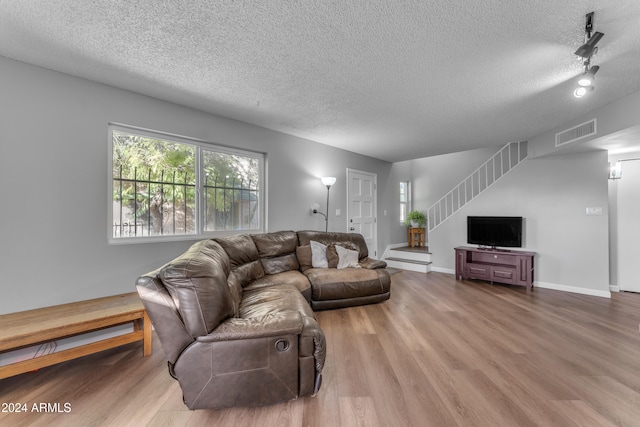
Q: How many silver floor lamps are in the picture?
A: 1